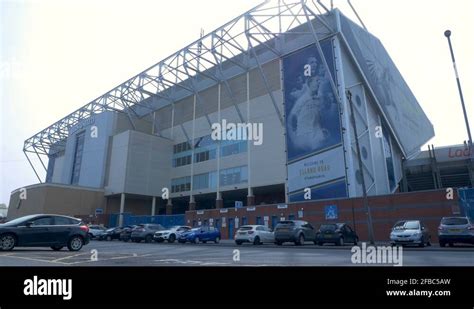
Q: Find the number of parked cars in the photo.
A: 12